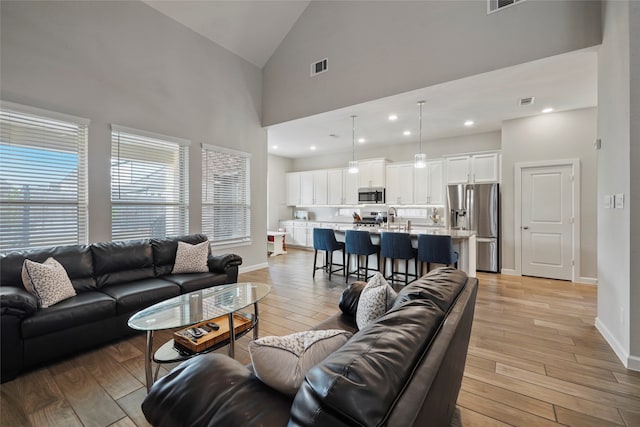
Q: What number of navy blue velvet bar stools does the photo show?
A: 4